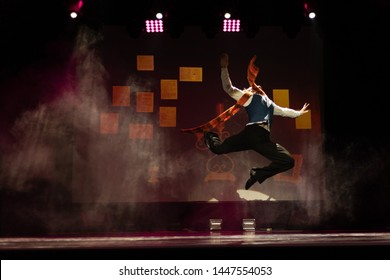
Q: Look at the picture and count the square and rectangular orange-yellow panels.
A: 10